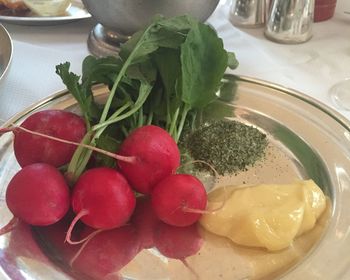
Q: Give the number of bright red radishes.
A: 5